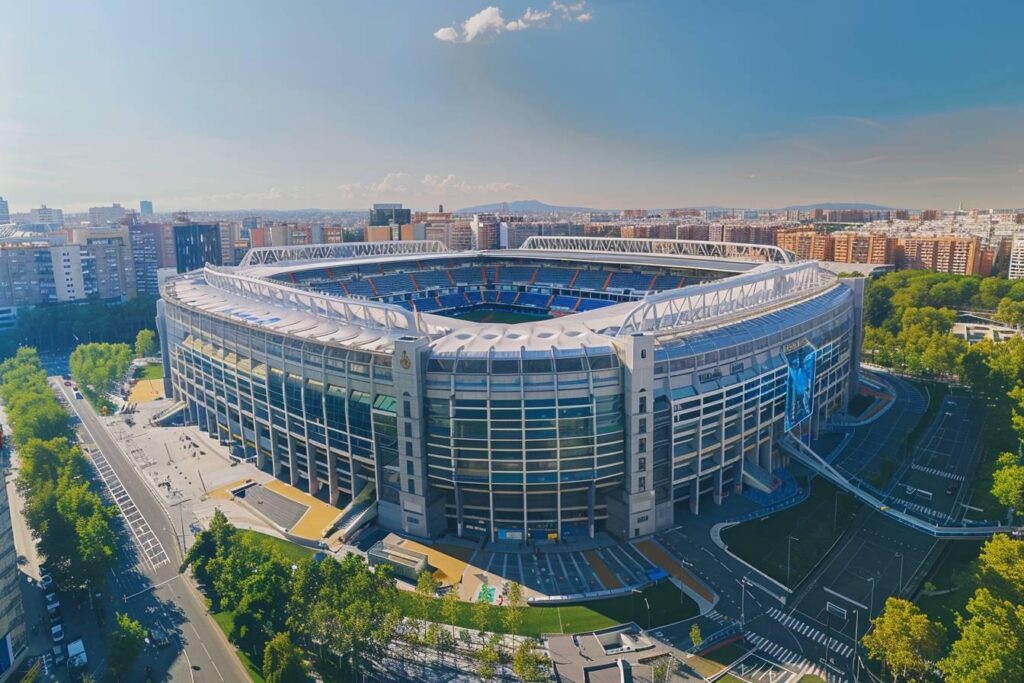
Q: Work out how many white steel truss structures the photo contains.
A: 4